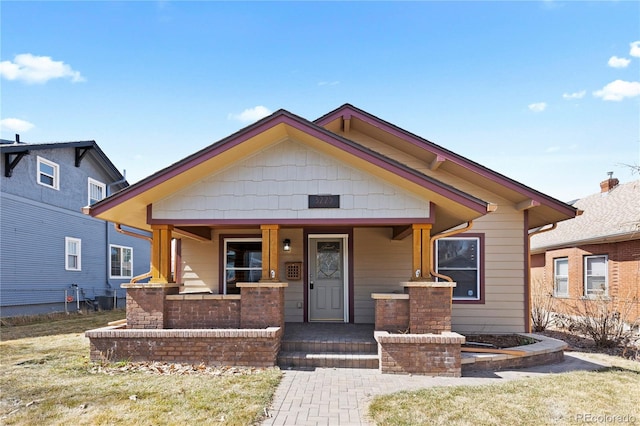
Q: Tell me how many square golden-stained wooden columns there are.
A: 3